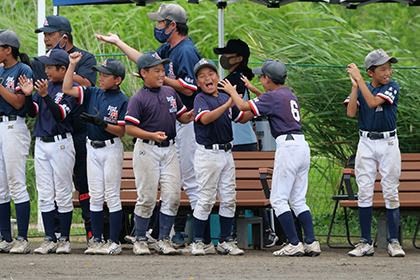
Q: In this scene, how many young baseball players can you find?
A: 7